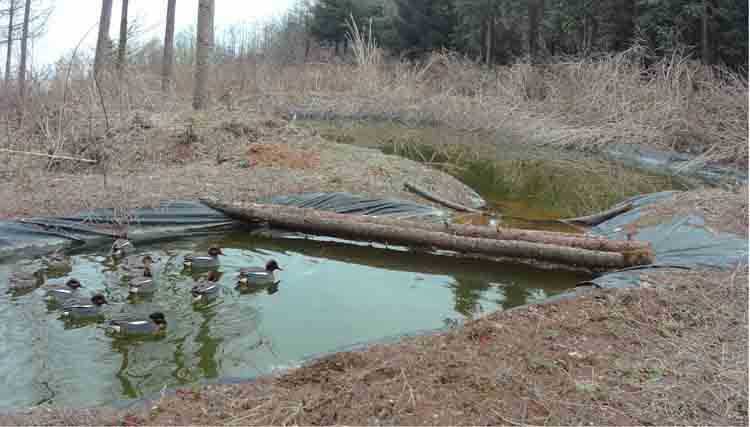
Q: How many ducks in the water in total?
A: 11